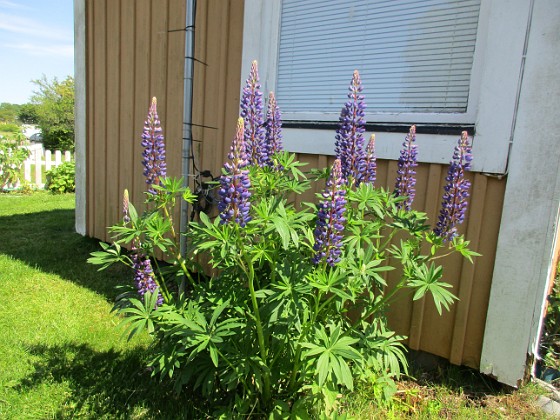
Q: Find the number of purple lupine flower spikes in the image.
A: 11